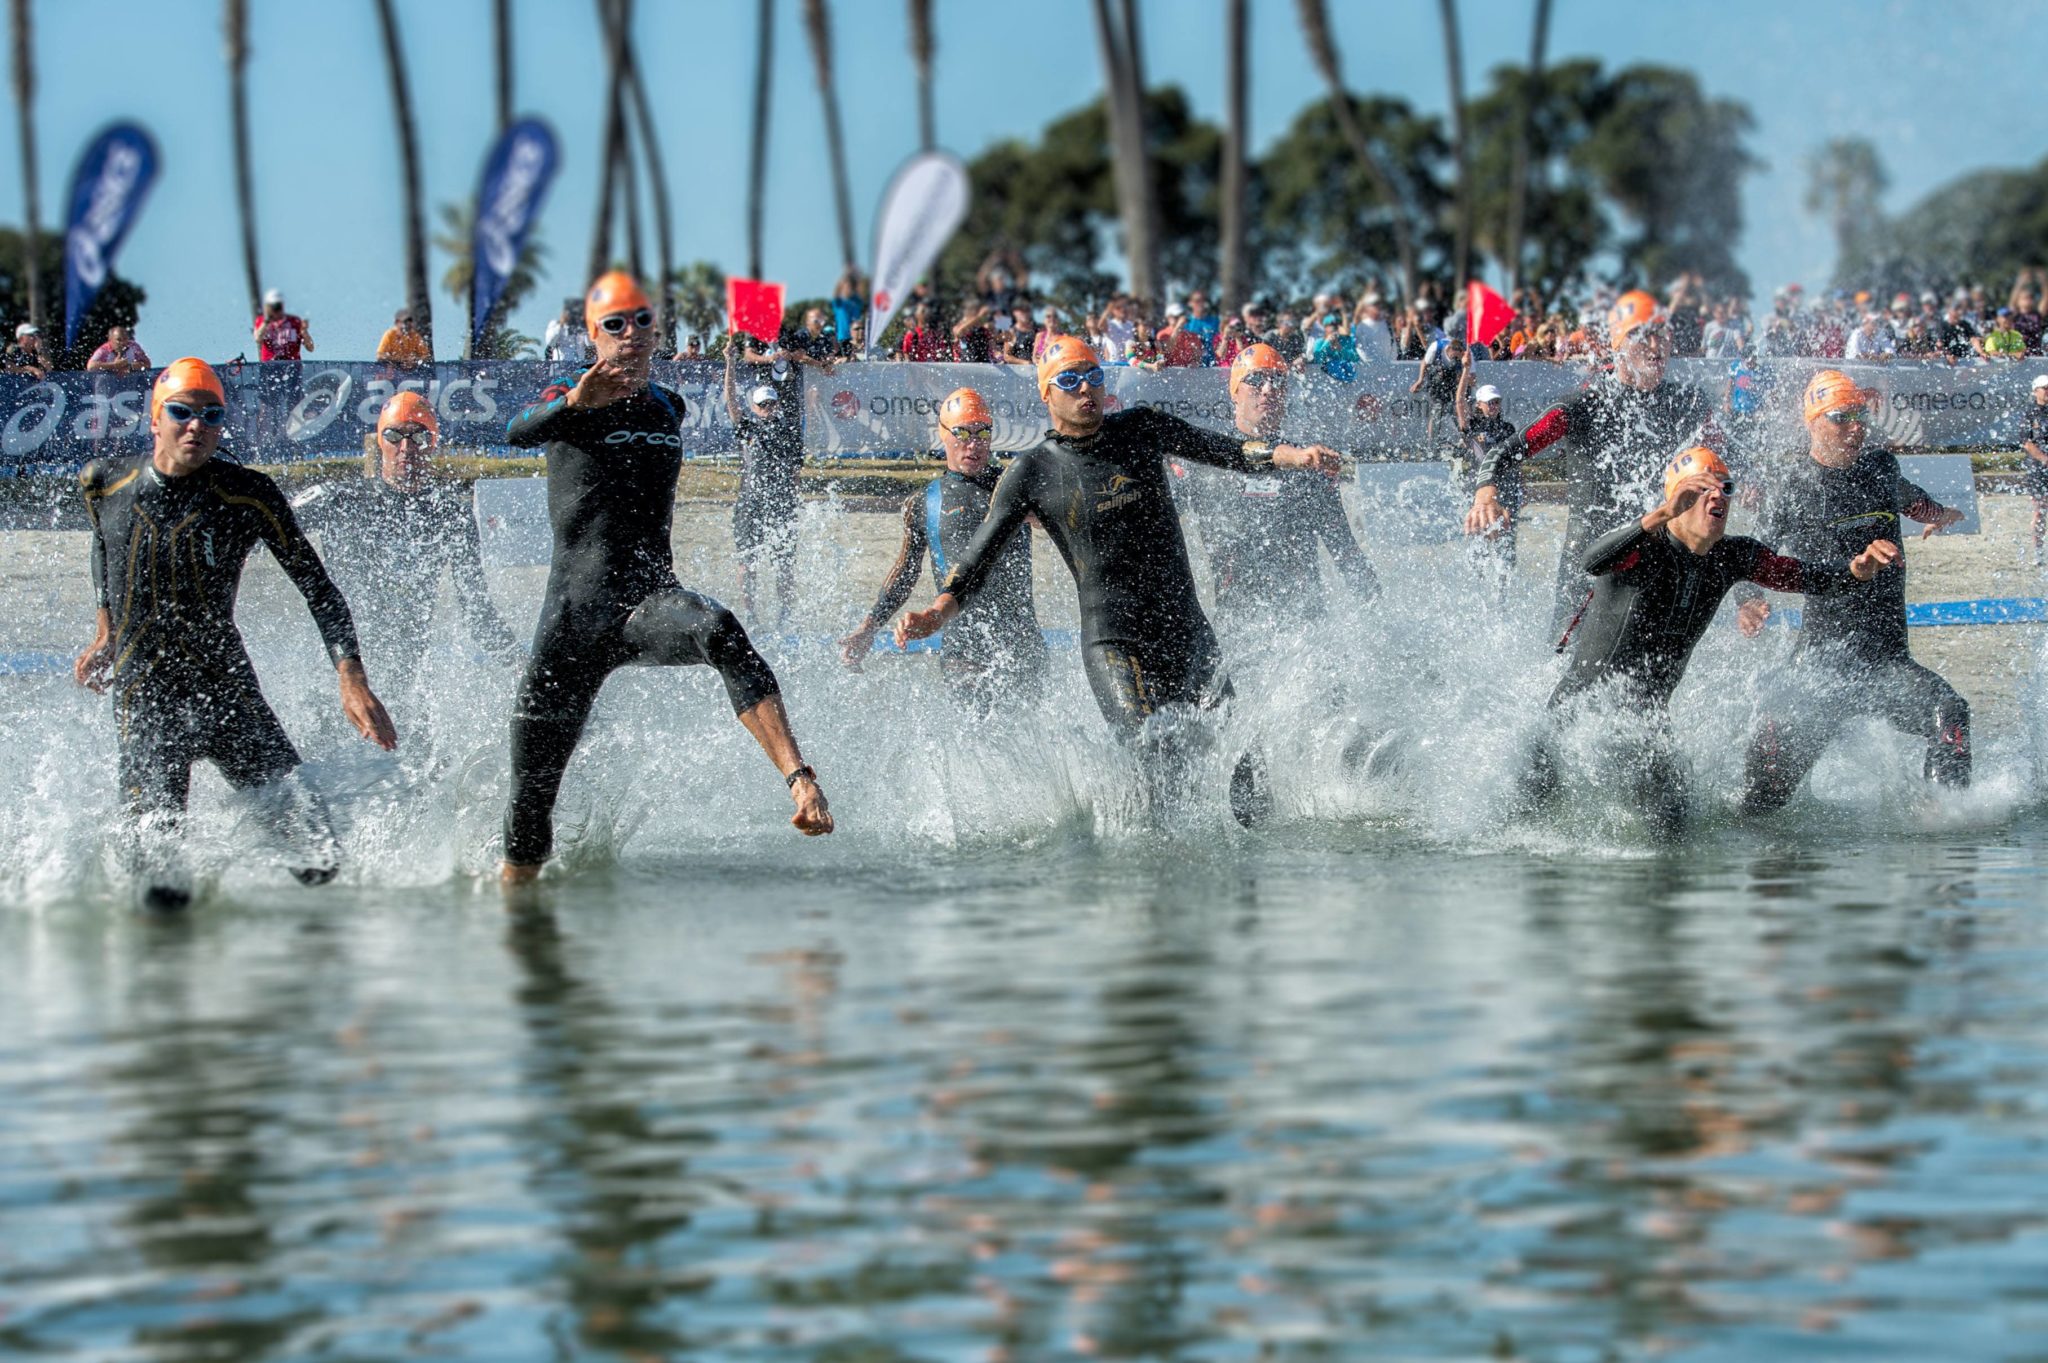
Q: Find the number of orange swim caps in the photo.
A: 9